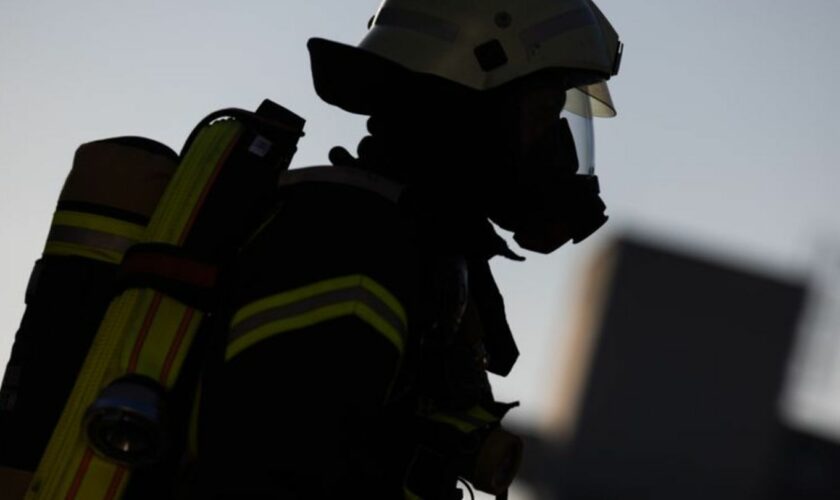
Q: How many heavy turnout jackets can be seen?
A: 1